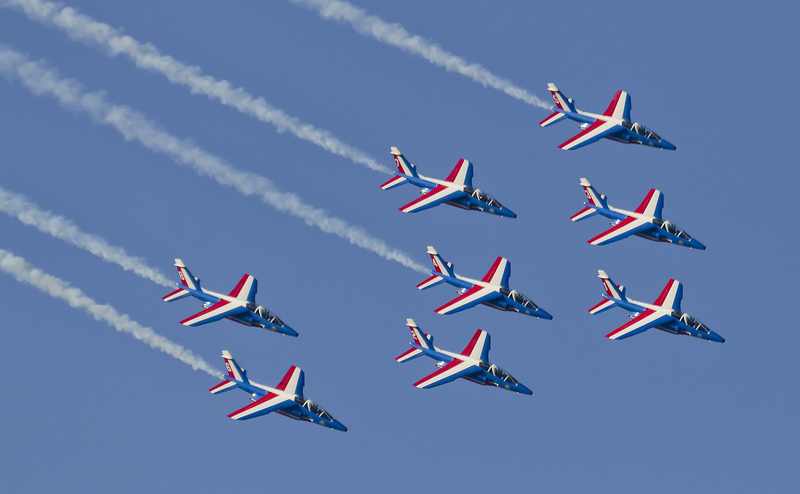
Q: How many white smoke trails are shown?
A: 5